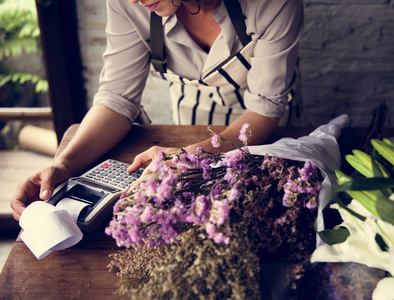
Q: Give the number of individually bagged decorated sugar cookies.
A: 0